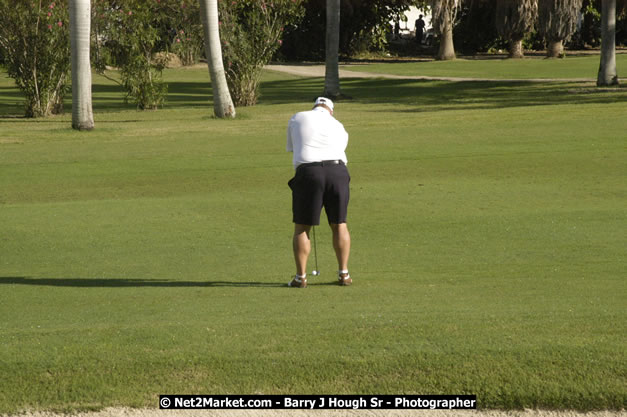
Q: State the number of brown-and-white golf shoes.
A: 2